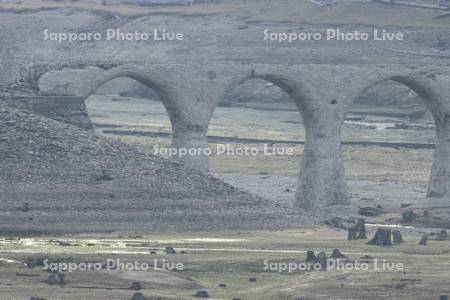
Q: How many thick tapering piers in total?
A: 3